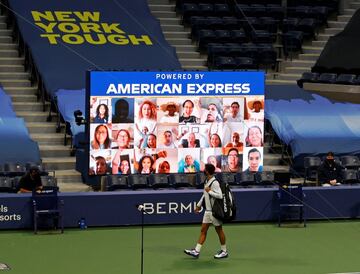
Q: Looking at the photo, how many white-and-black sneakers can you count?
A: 2